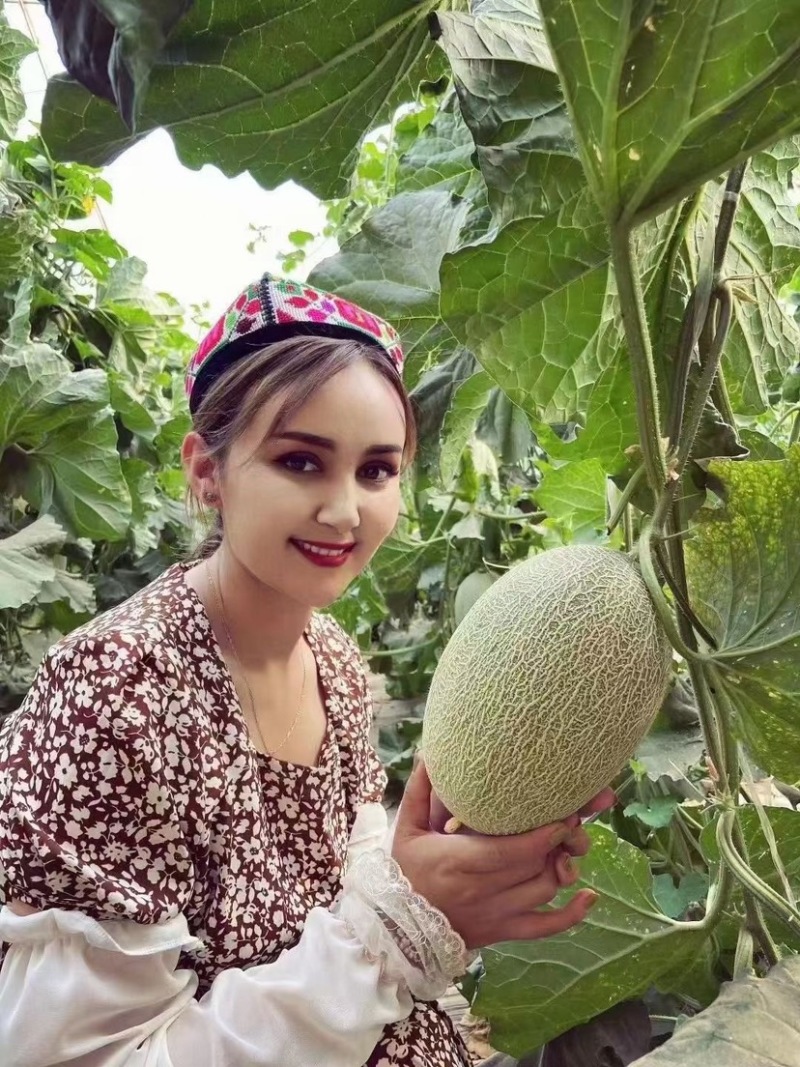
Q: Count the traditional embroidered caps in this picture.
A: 1